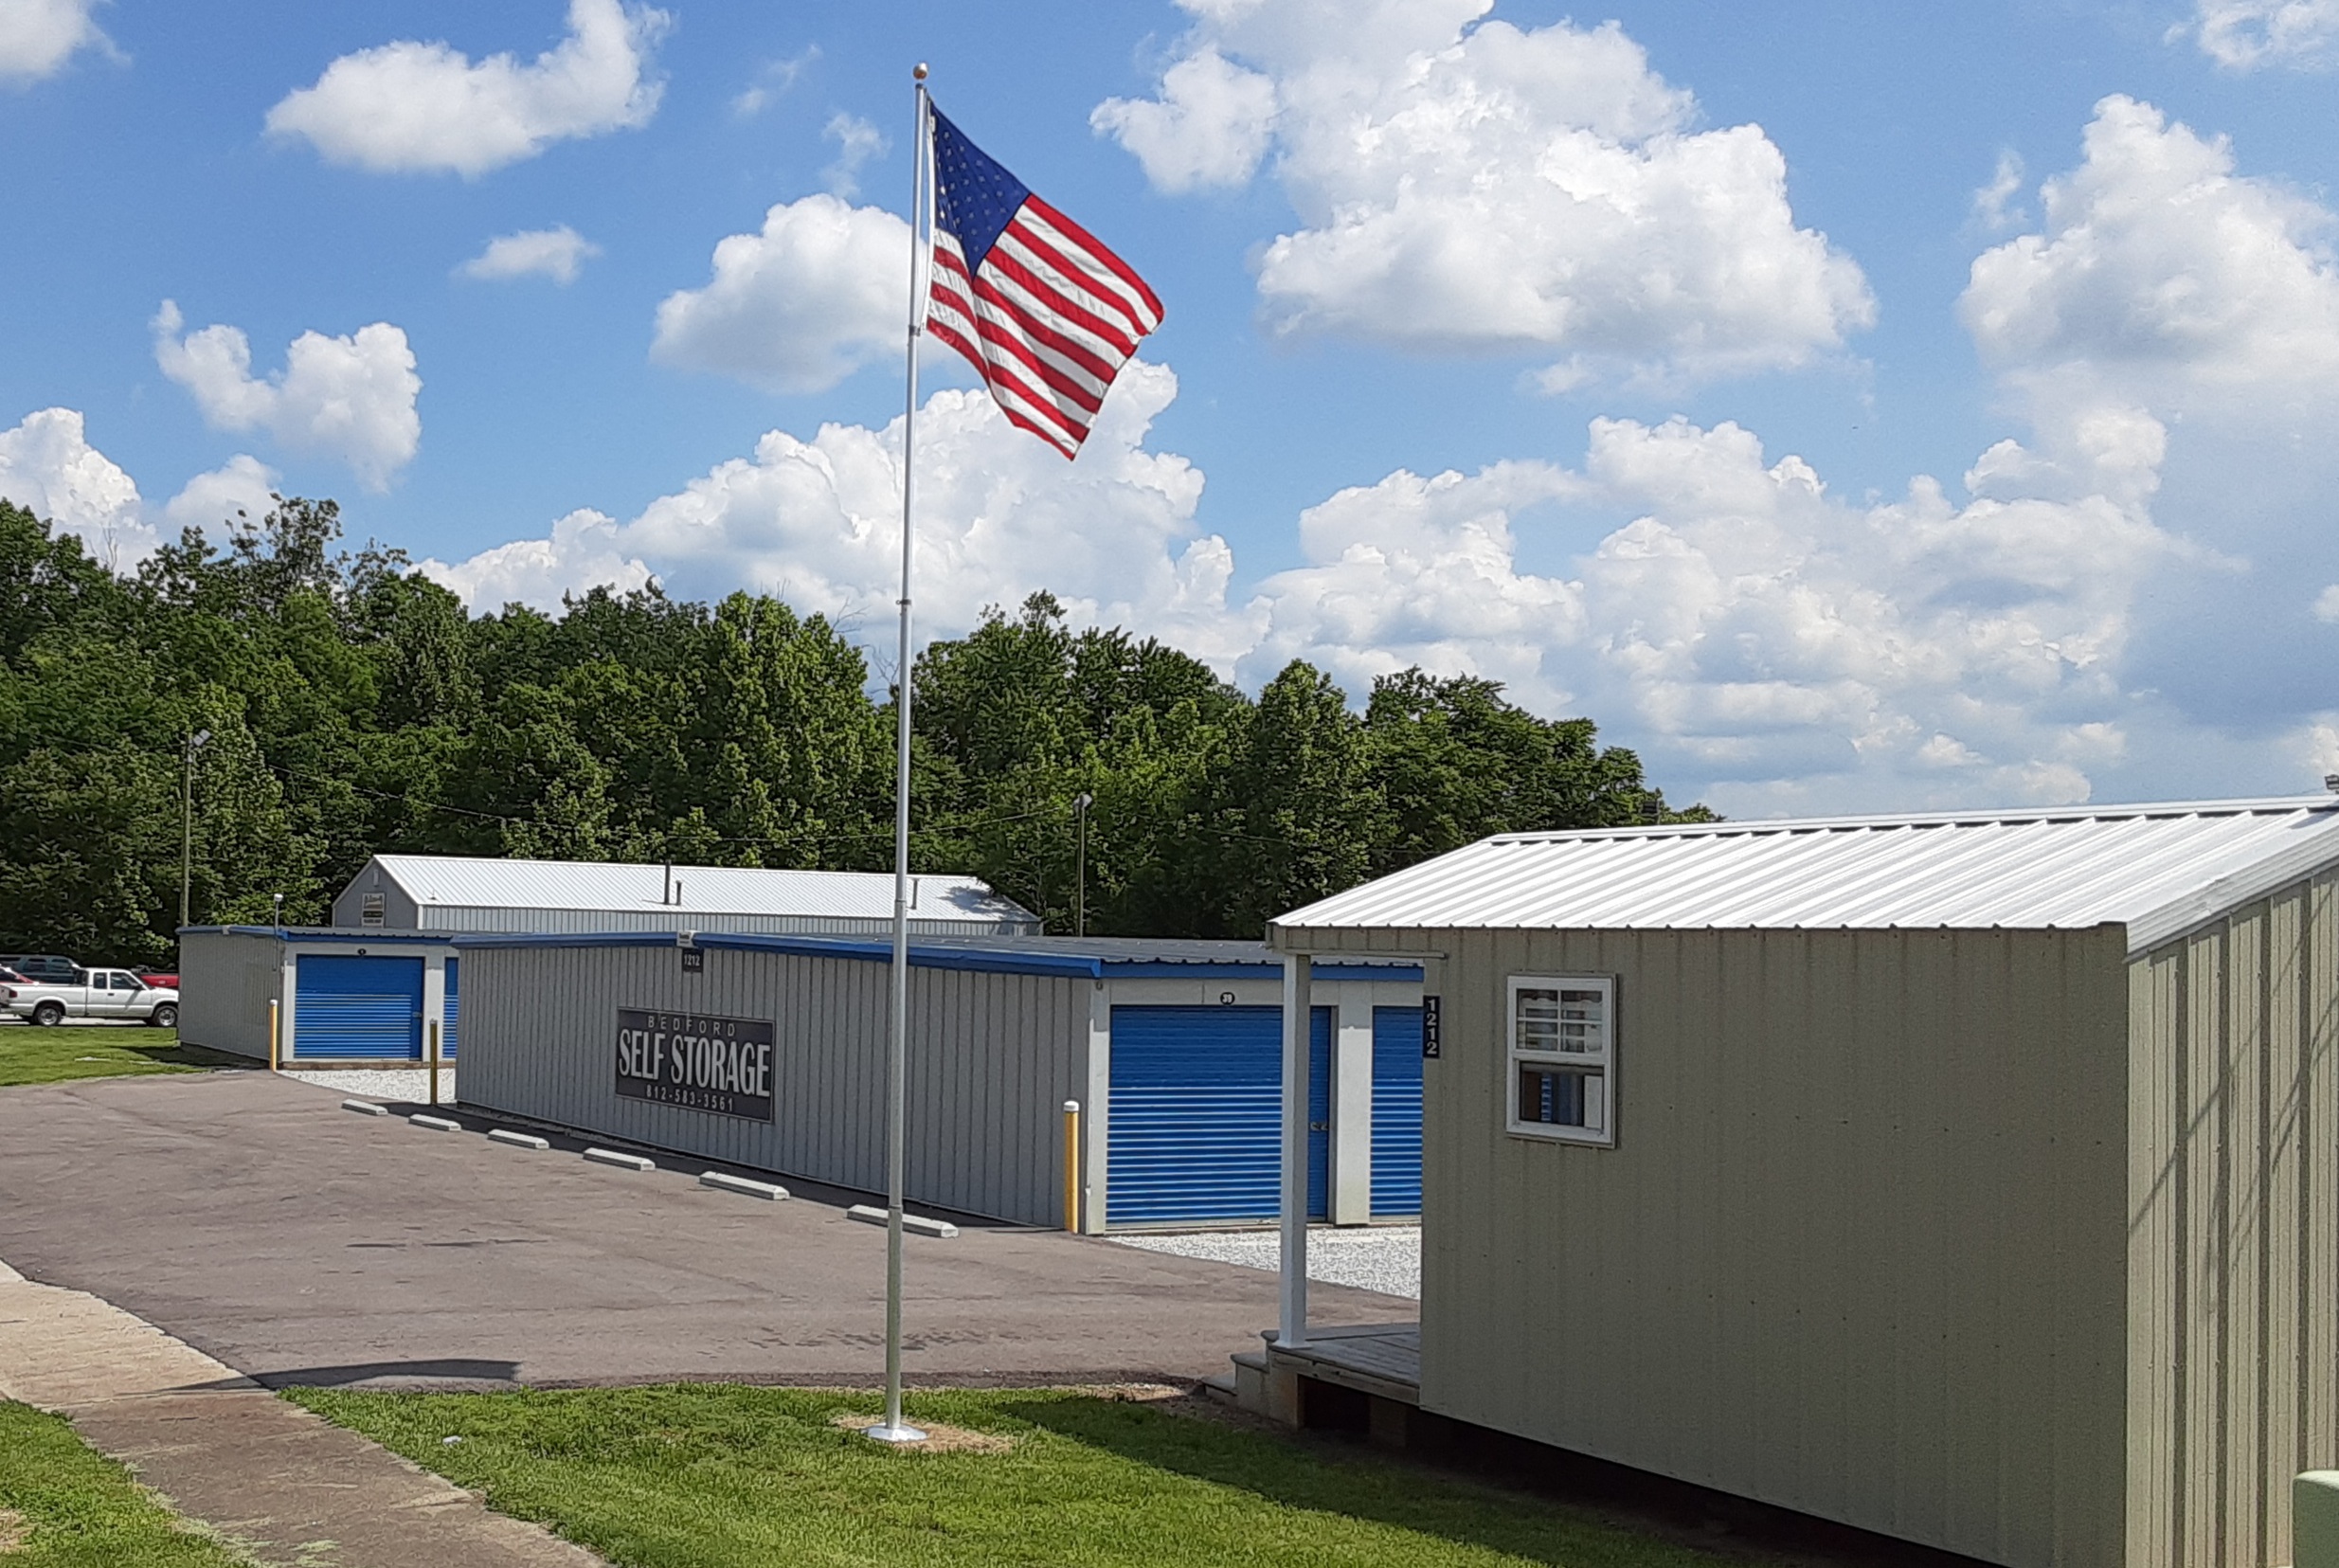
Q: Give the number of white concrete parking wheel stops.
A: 6